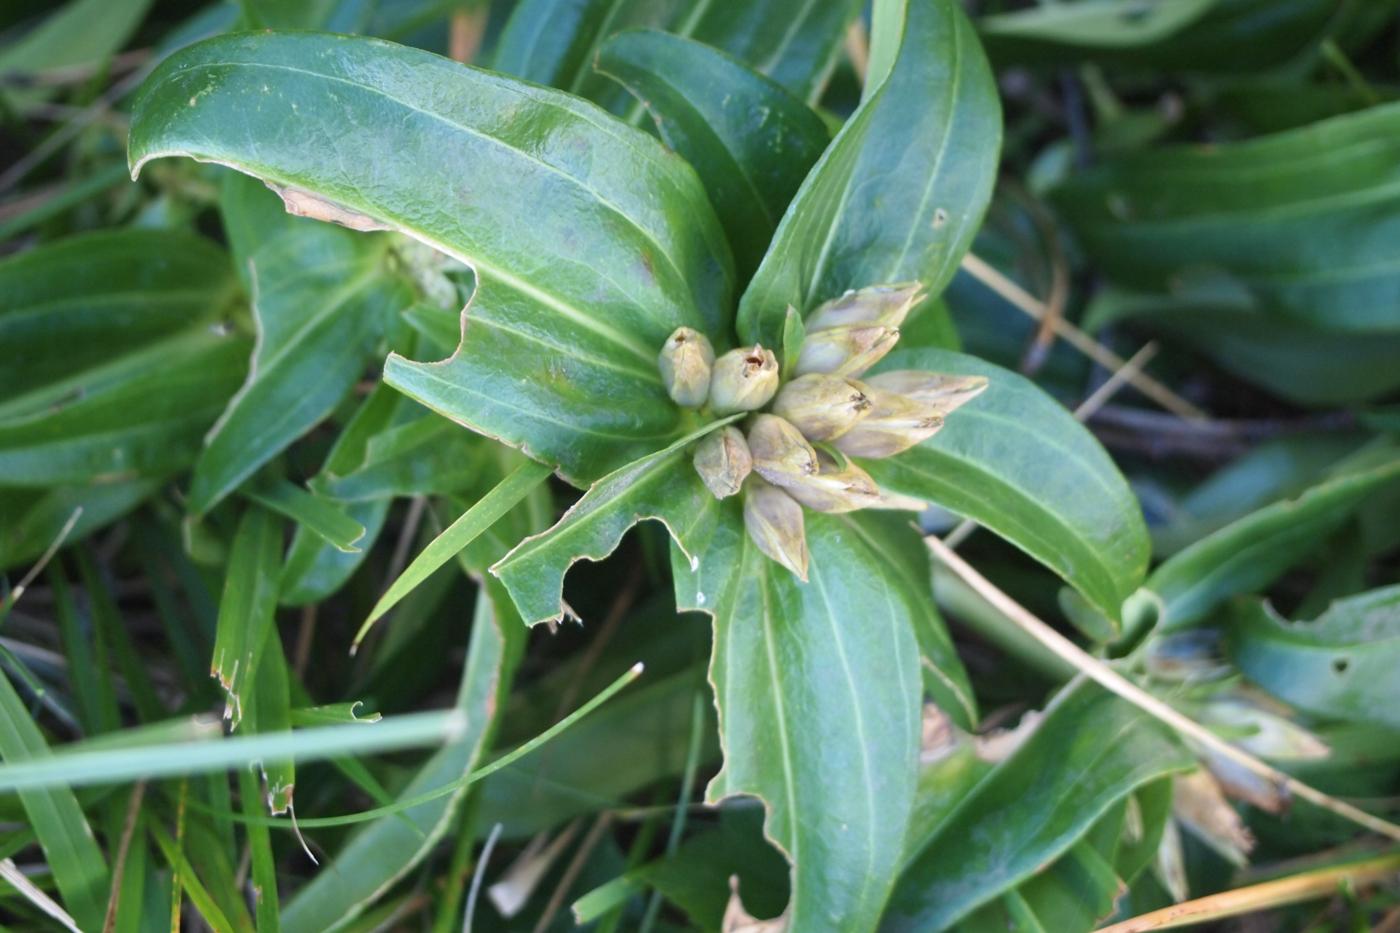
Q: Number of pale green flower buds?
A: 11